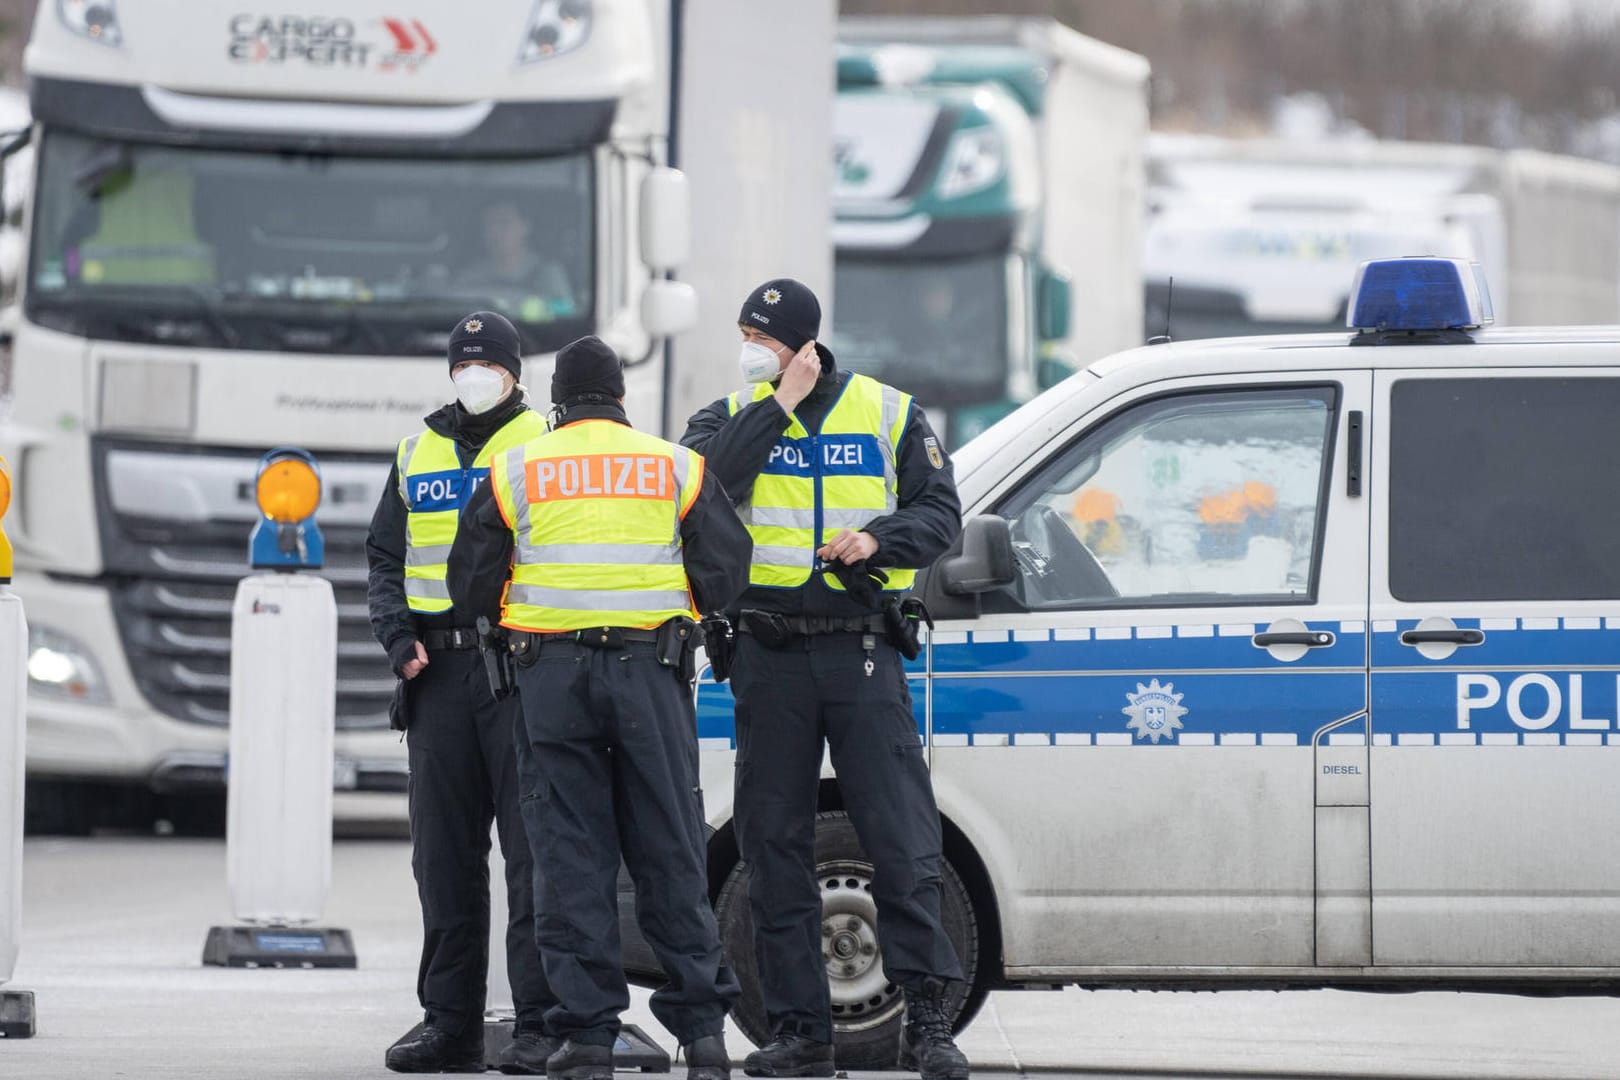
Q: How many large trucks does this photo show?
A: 3